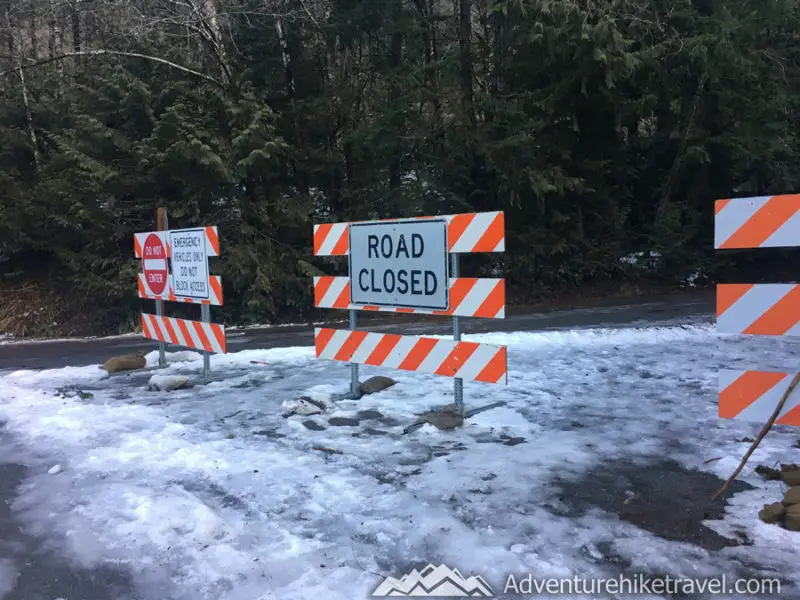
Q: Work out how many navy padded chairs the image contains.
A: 0